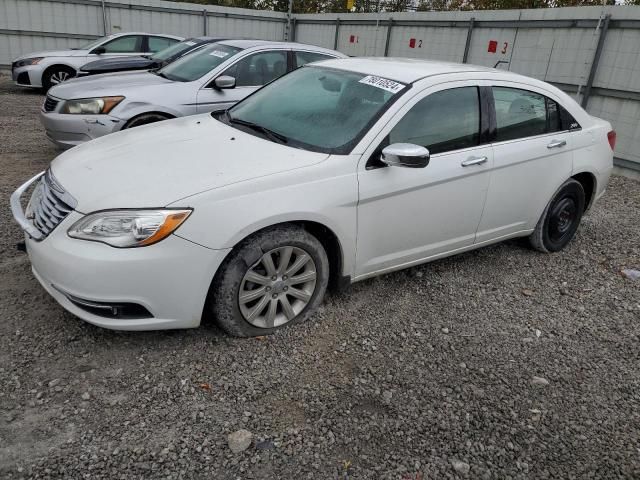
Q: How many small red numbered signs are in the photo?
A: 3